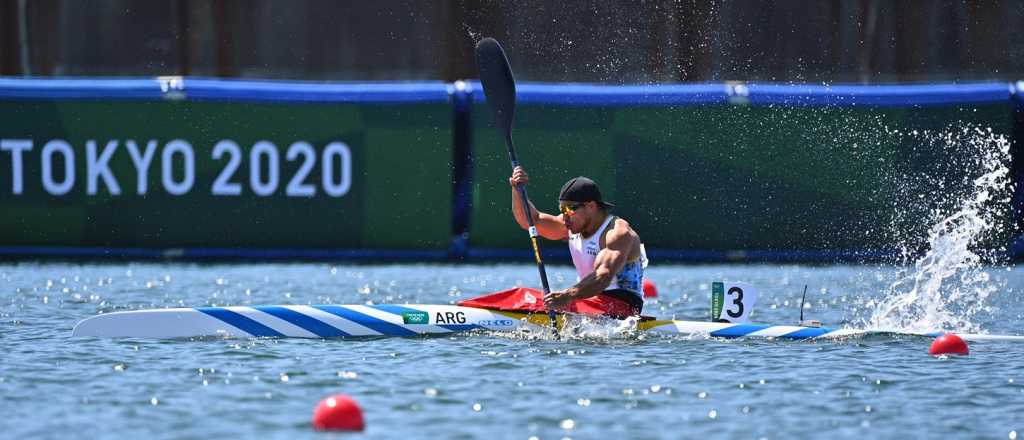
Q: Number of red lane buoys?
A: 3